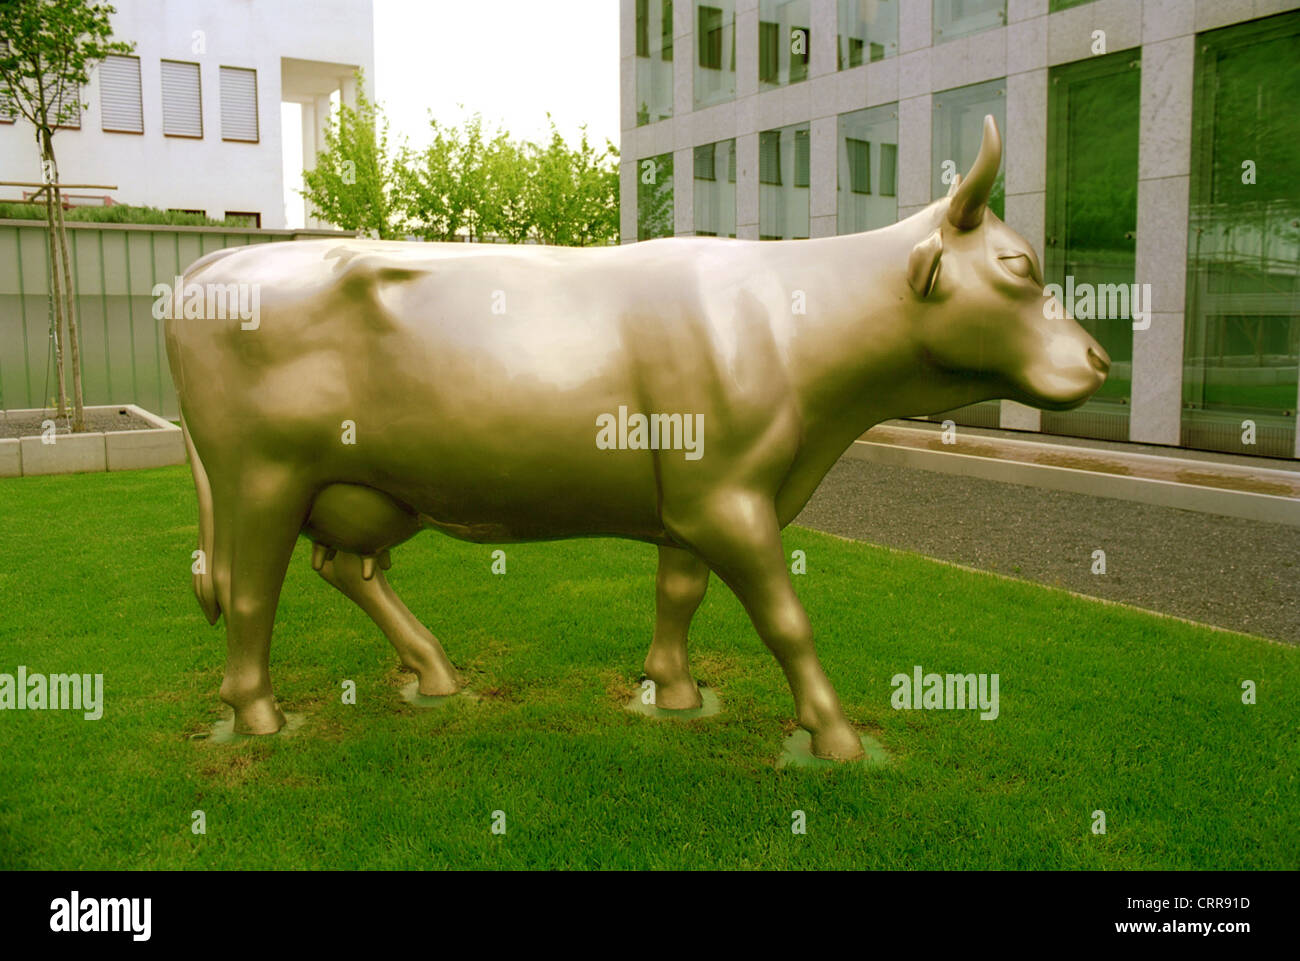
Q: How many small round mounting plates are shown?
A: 4